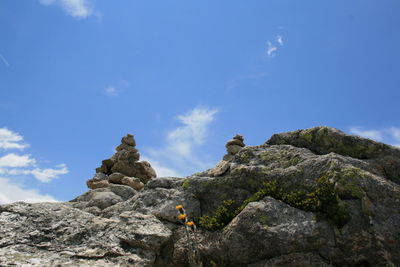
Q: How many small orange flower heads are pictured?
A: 3